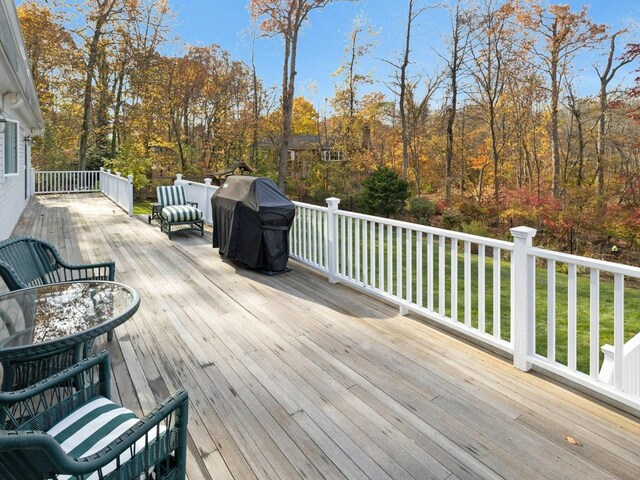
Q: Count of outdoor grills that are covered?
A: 1